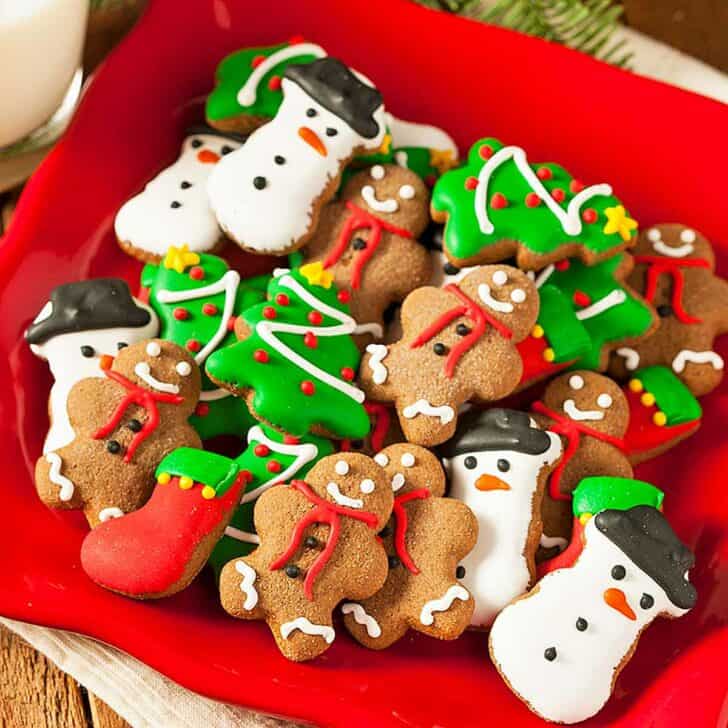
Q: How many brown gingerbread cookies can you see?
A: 7